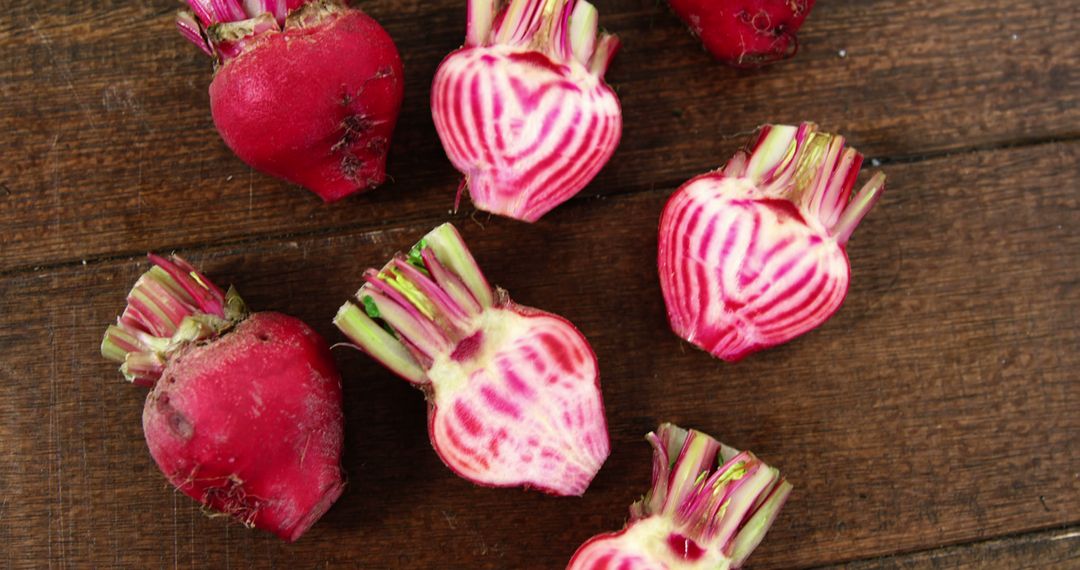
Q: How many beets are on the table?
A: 7